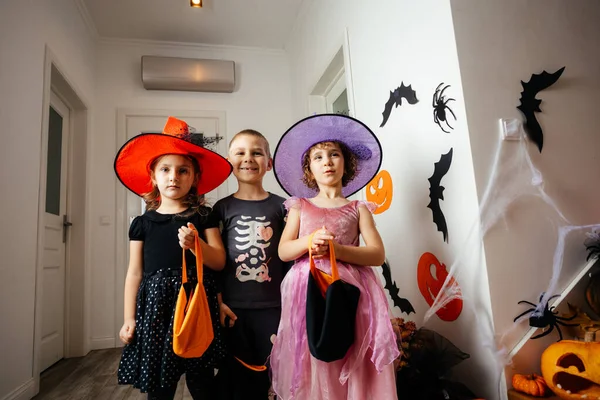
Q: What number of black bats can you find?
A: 4